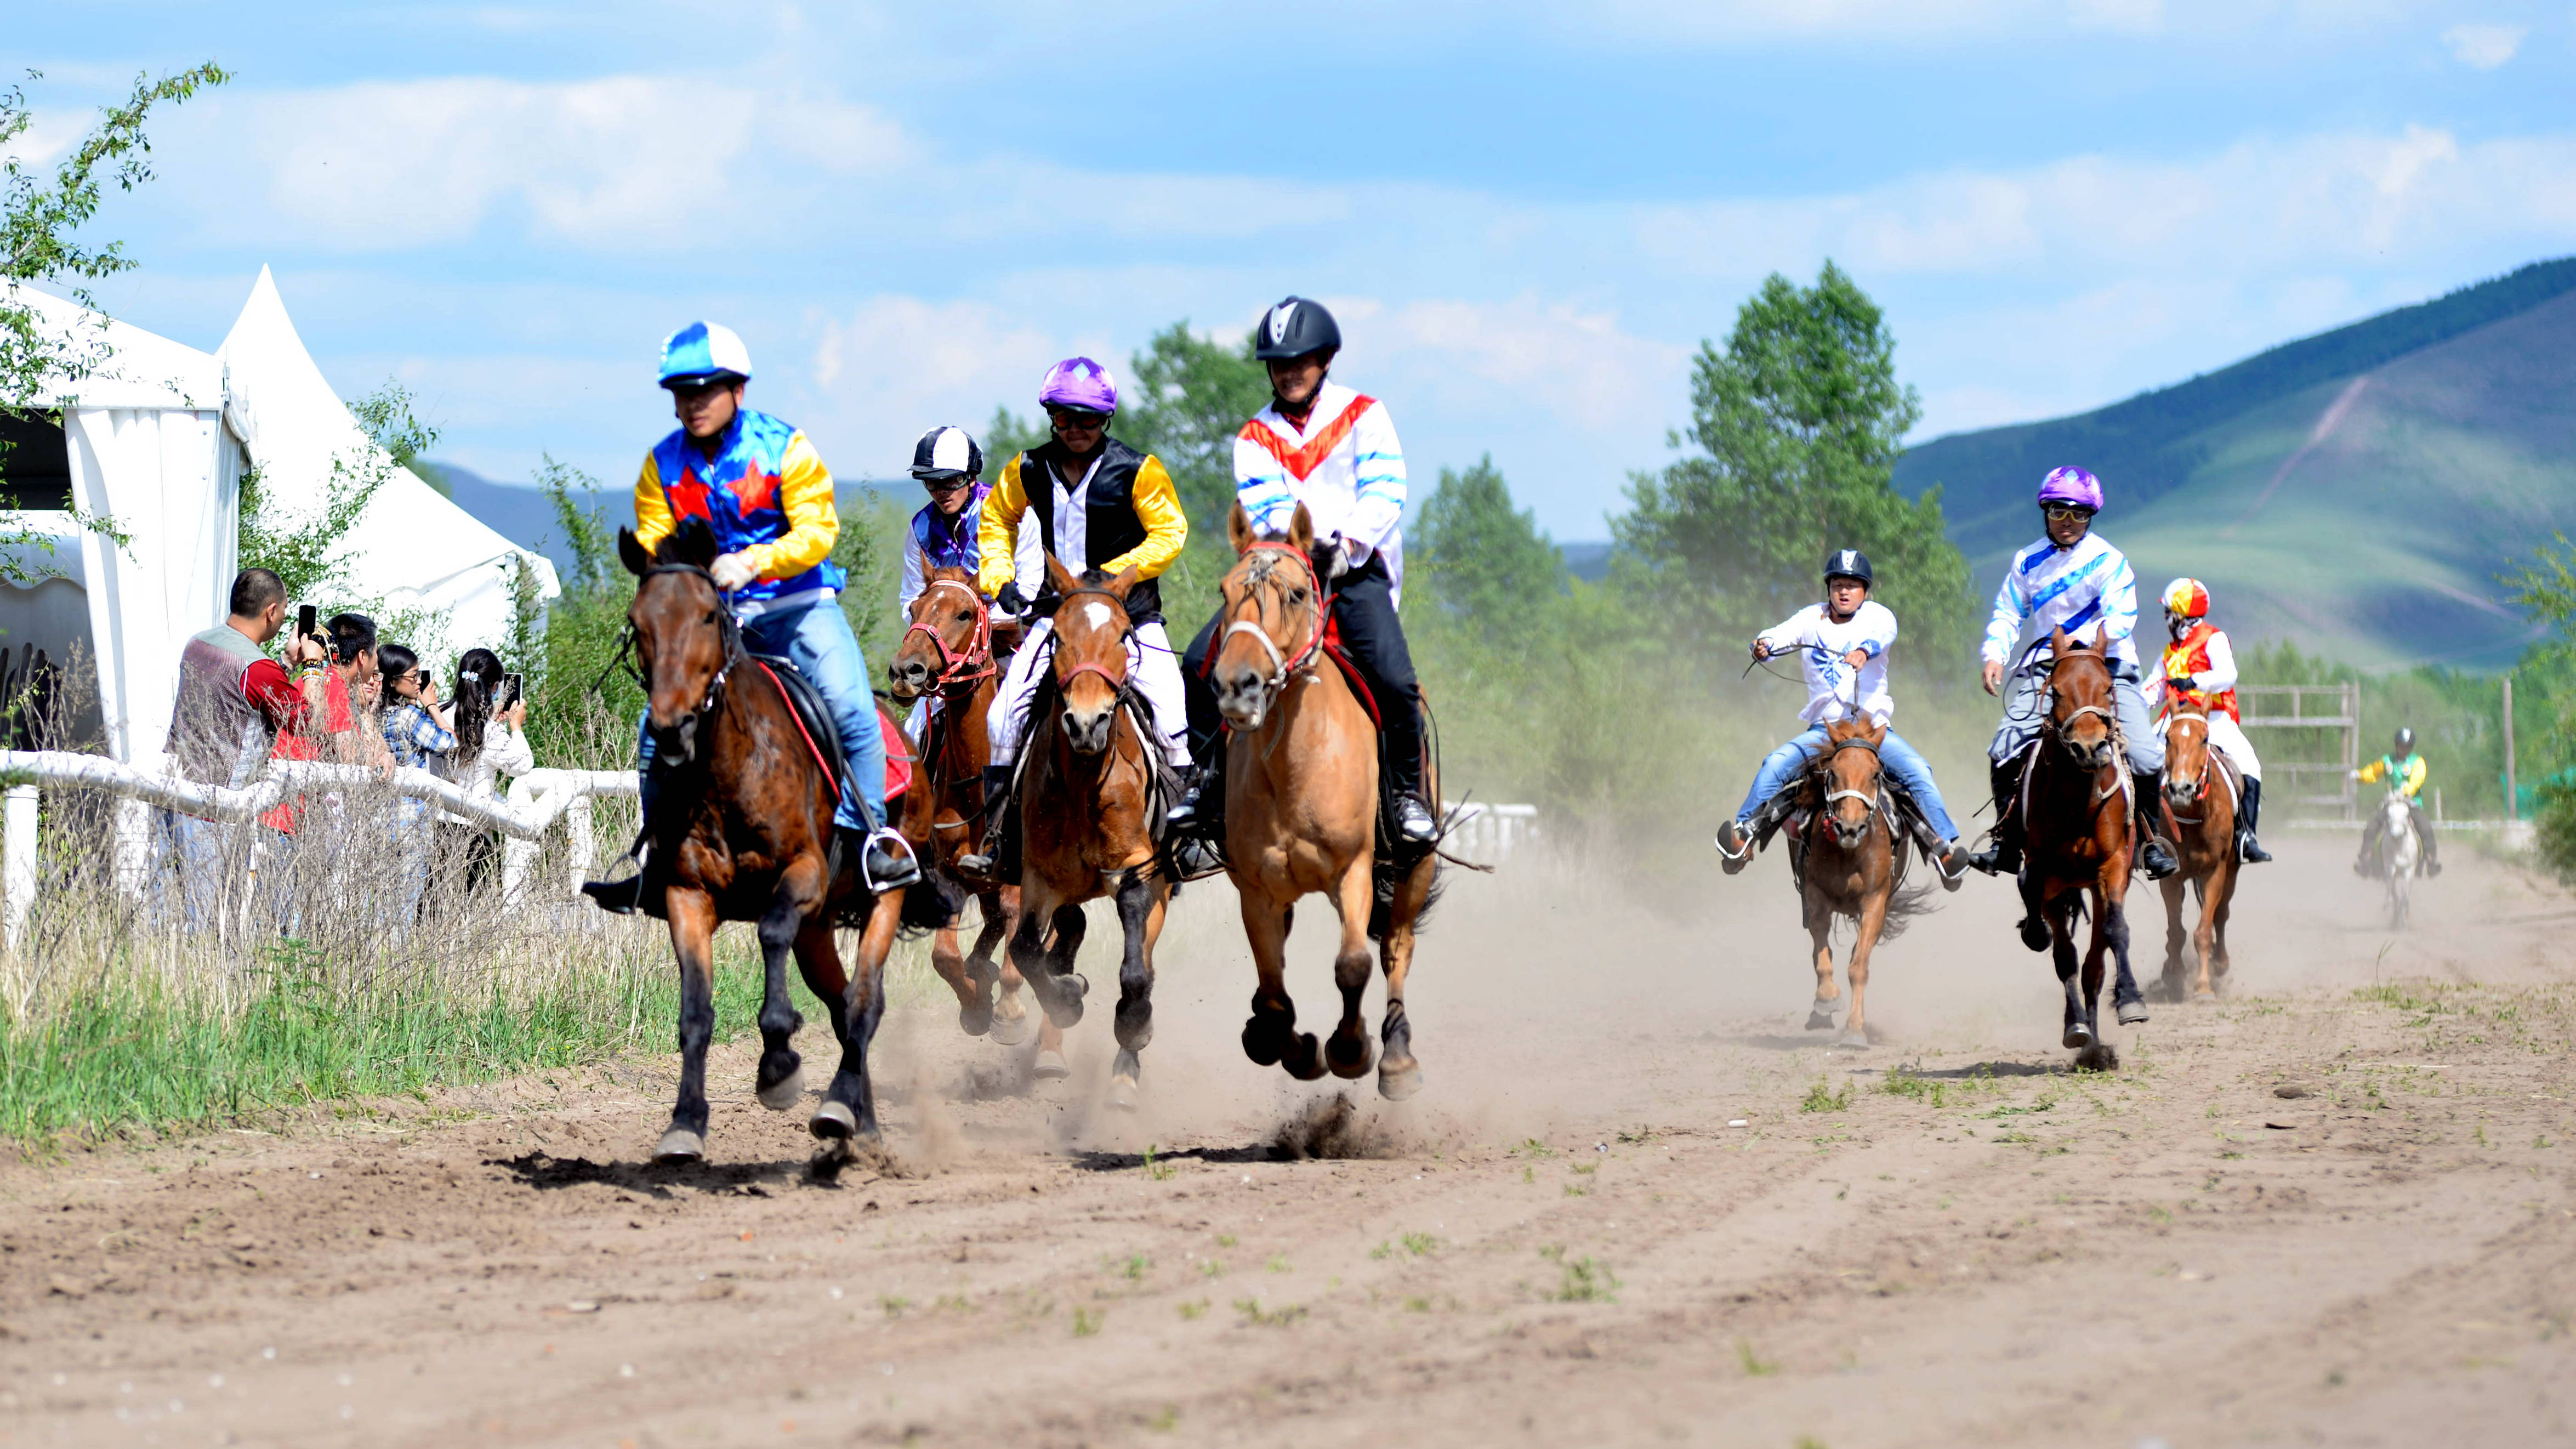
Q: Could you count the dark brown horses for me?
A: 2